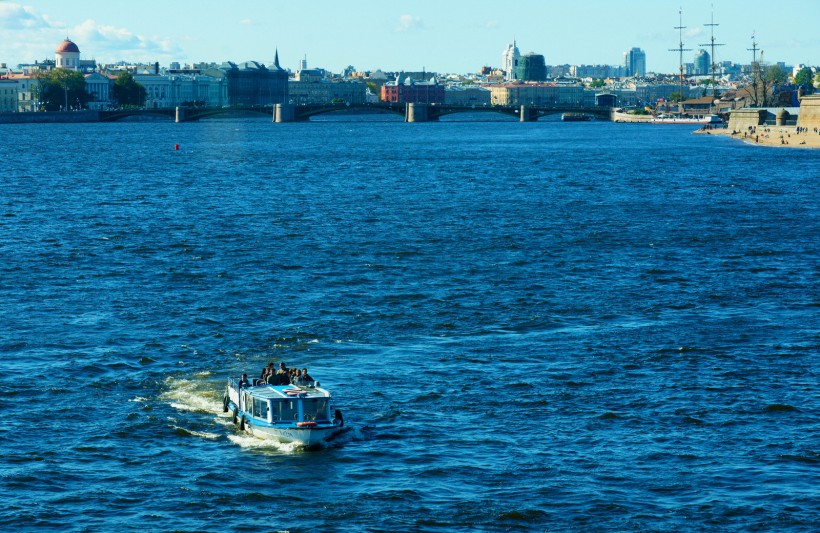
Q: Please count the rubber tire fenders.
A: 4